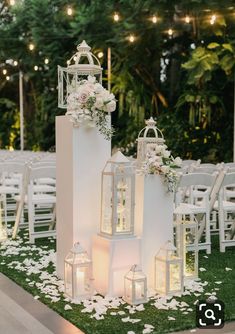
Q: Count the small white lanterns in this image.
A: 3